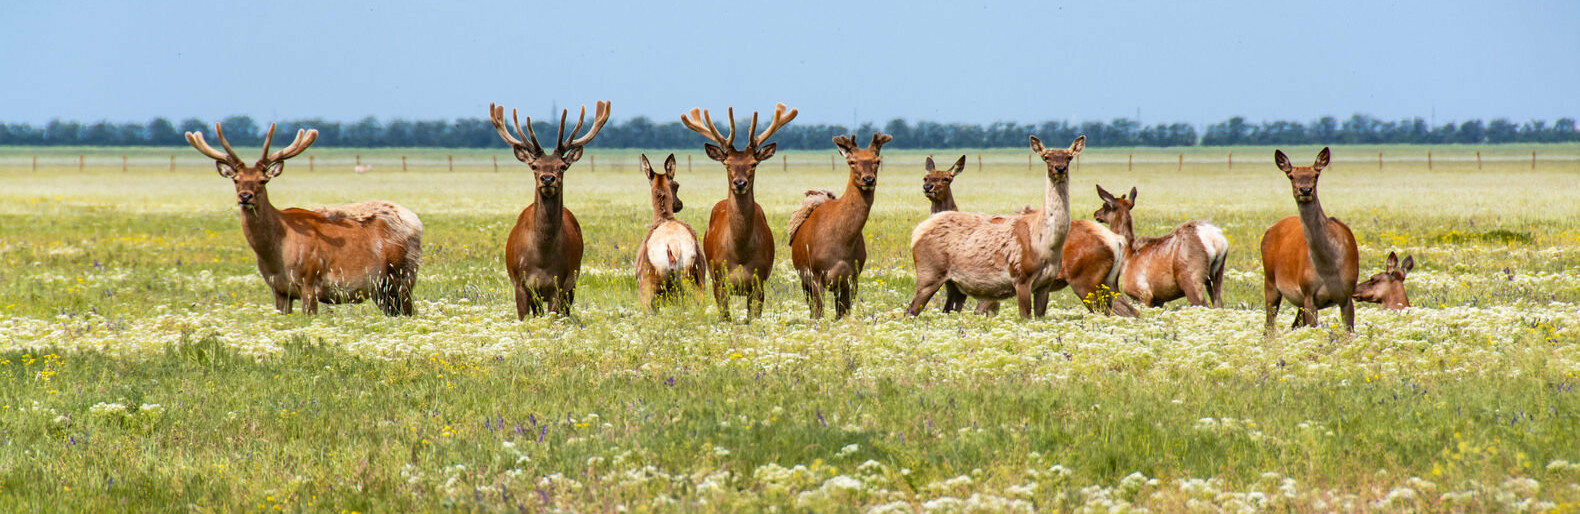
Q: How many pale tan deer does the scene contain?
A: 1